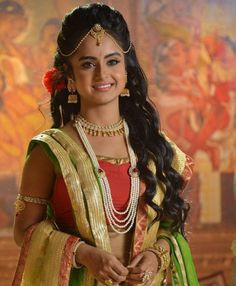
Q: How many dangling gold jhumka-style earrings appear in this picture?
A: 2